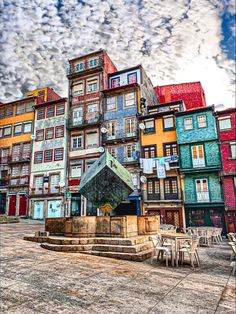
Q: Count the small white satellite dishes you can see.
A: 6